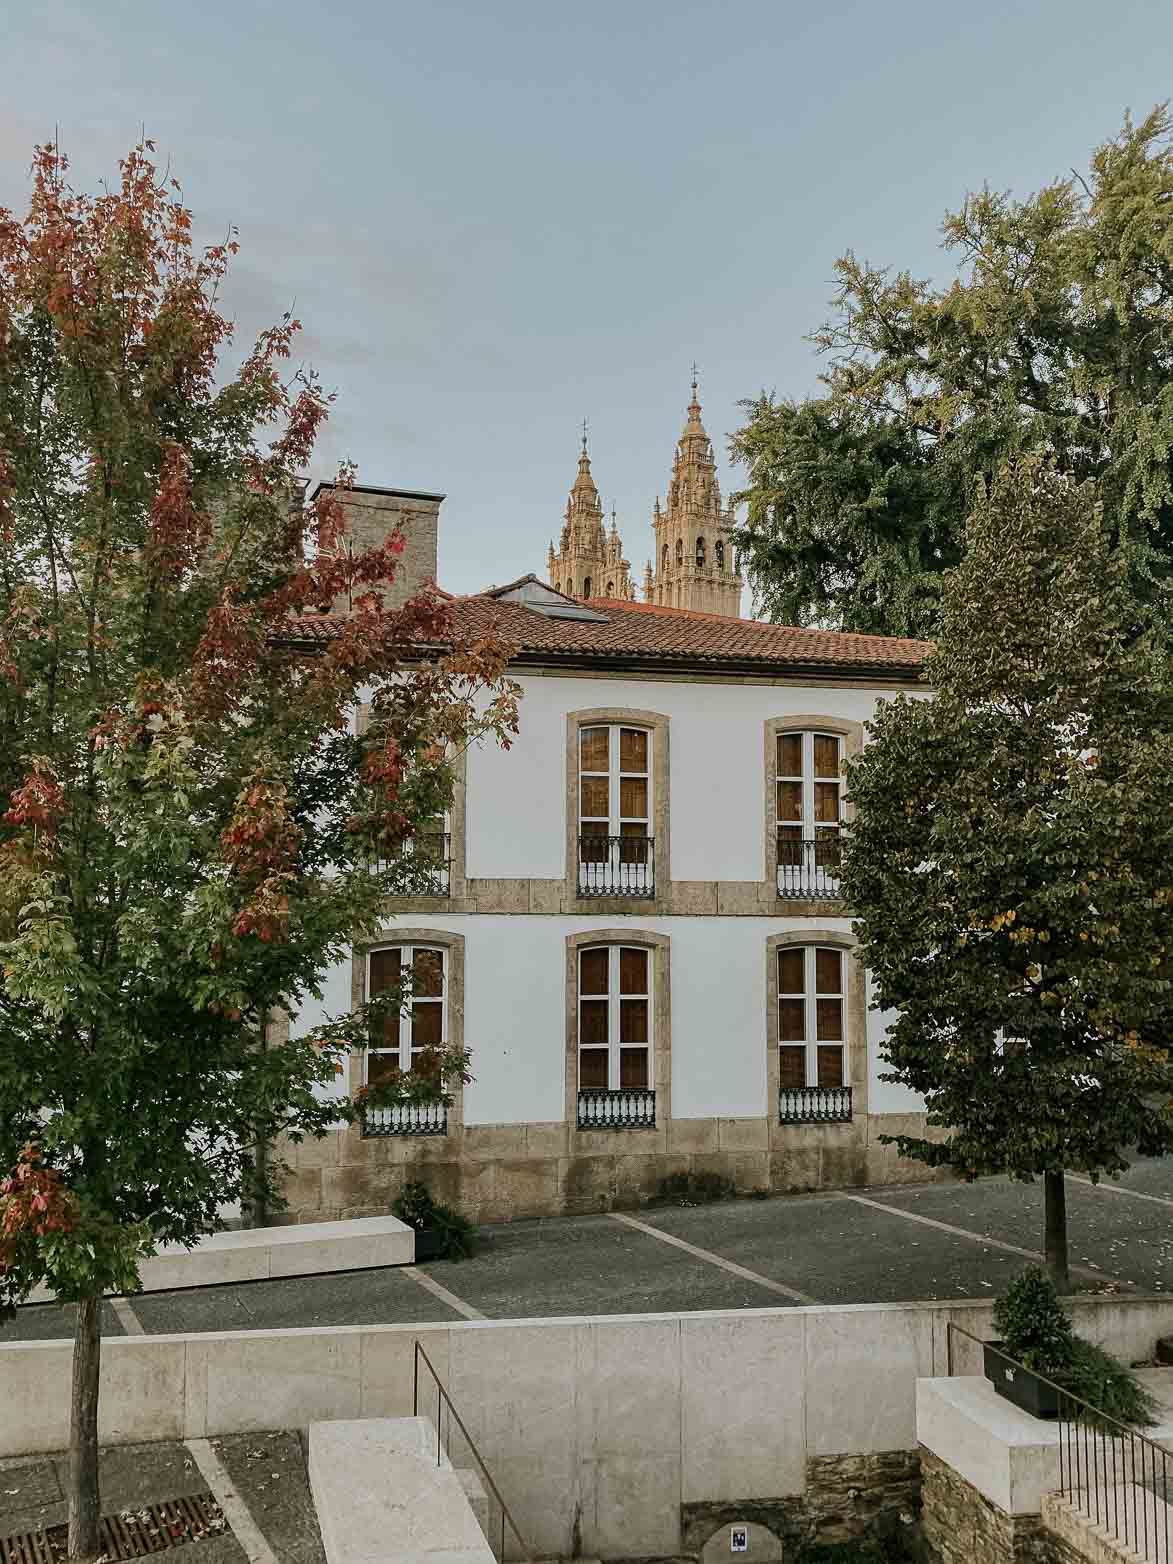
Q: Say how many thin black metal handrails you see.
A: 2